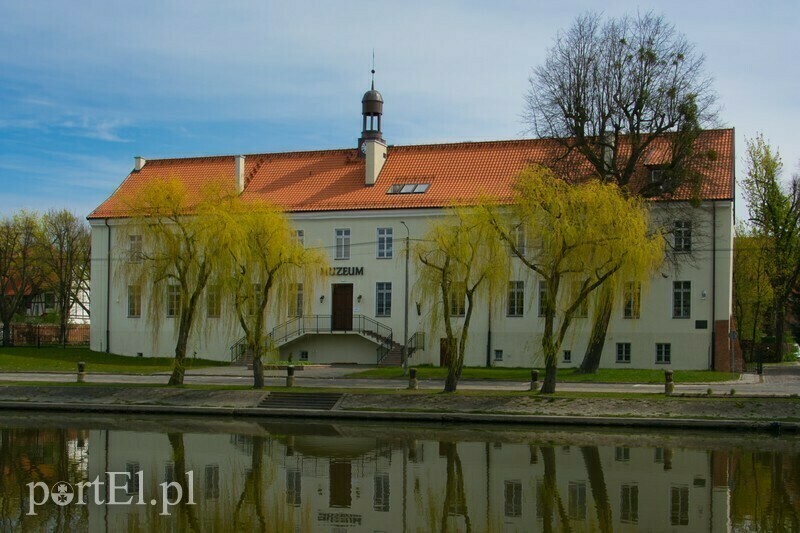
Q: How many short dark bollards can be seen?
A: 5